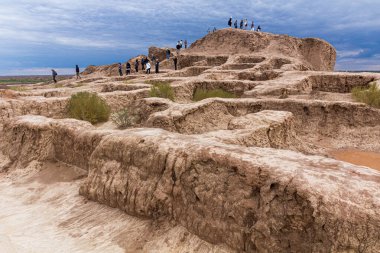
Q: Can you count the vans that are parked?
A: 0